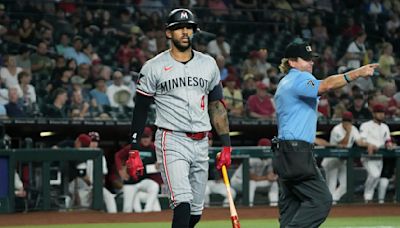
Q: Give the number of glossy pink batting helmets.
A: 0